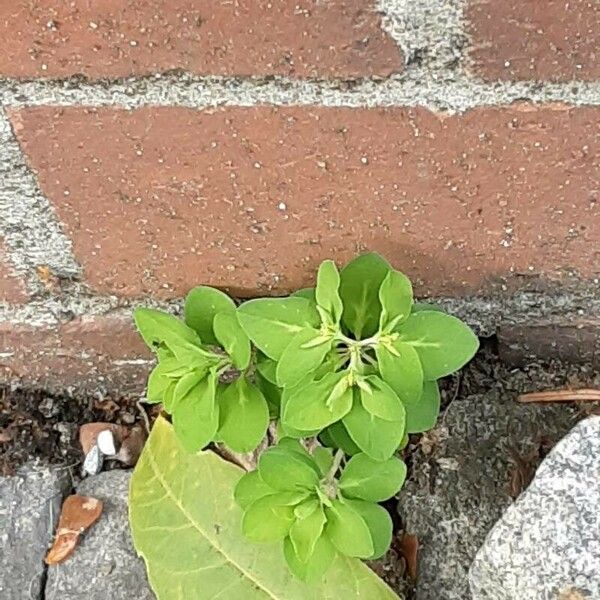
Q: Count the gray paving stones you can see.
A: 4